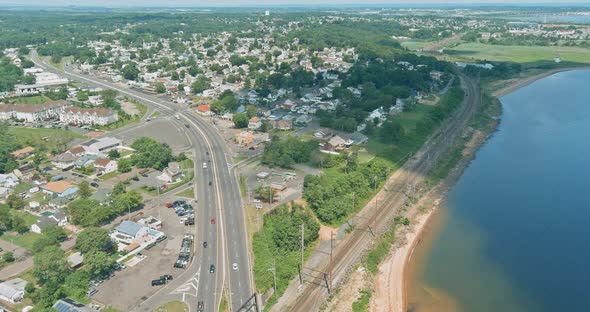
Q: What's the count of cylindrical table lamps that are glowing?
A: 0